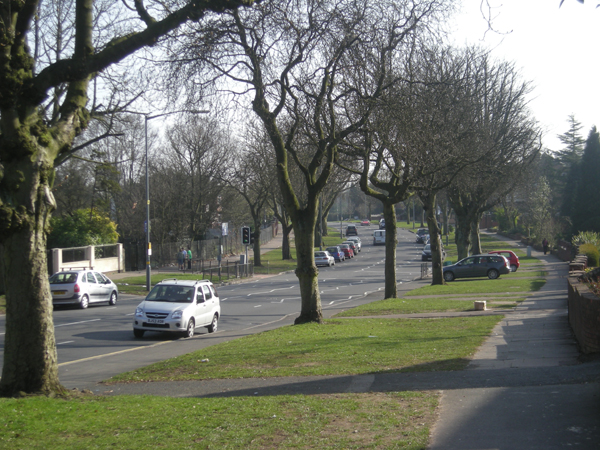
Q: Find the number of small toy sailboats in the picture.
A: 0